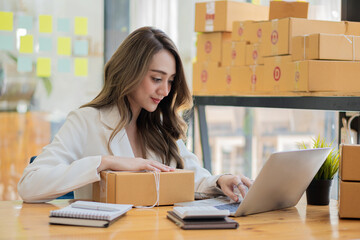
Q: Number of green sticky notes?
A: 7